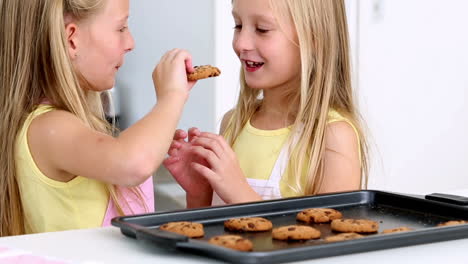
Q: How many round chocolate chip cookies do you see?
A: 10